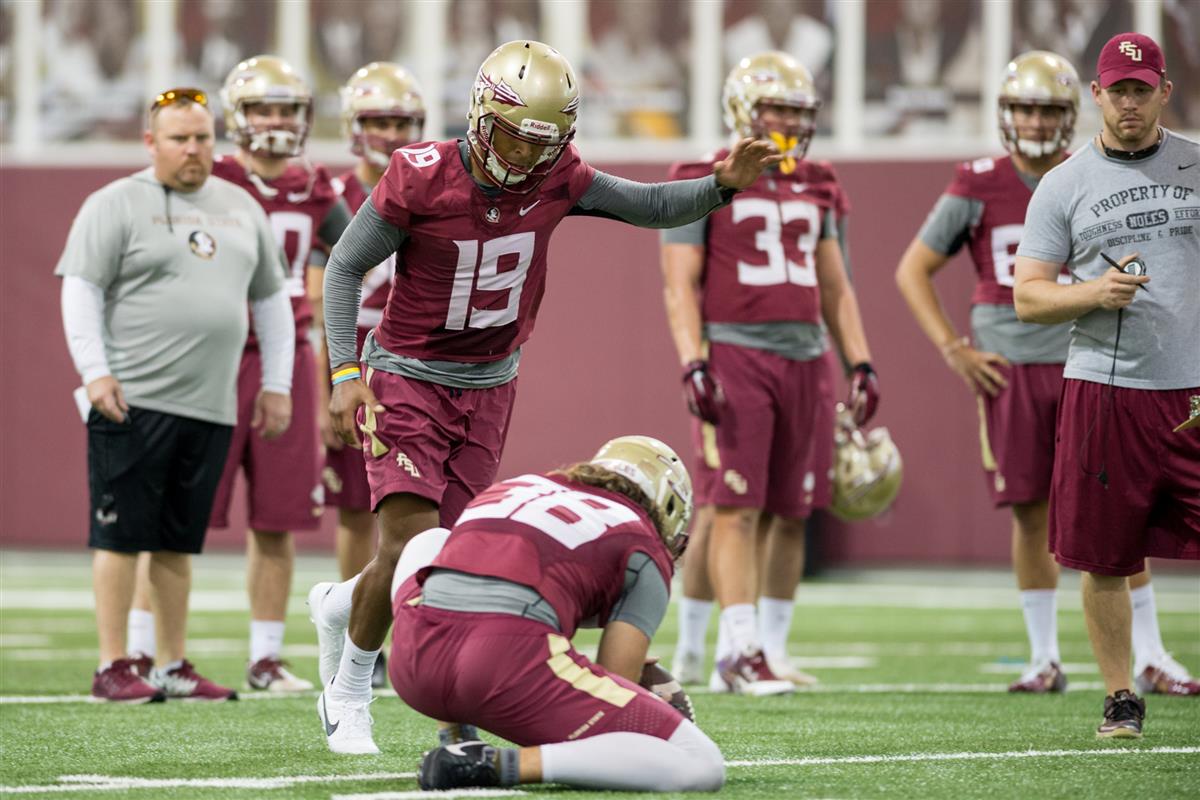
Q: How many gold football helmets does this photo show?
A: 7